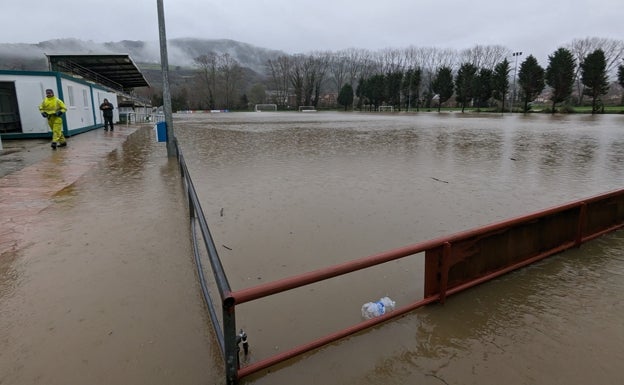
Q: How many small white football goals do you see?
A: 3